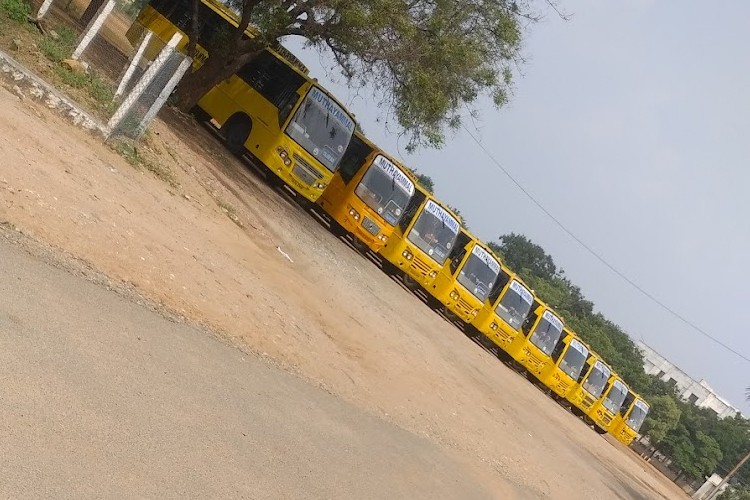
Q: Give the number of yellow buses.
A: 10